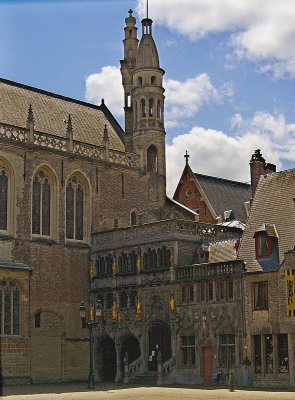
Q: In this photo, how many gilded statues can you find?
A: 8